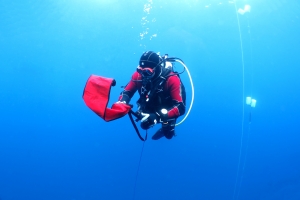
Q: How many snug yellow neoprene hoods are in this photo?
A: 0